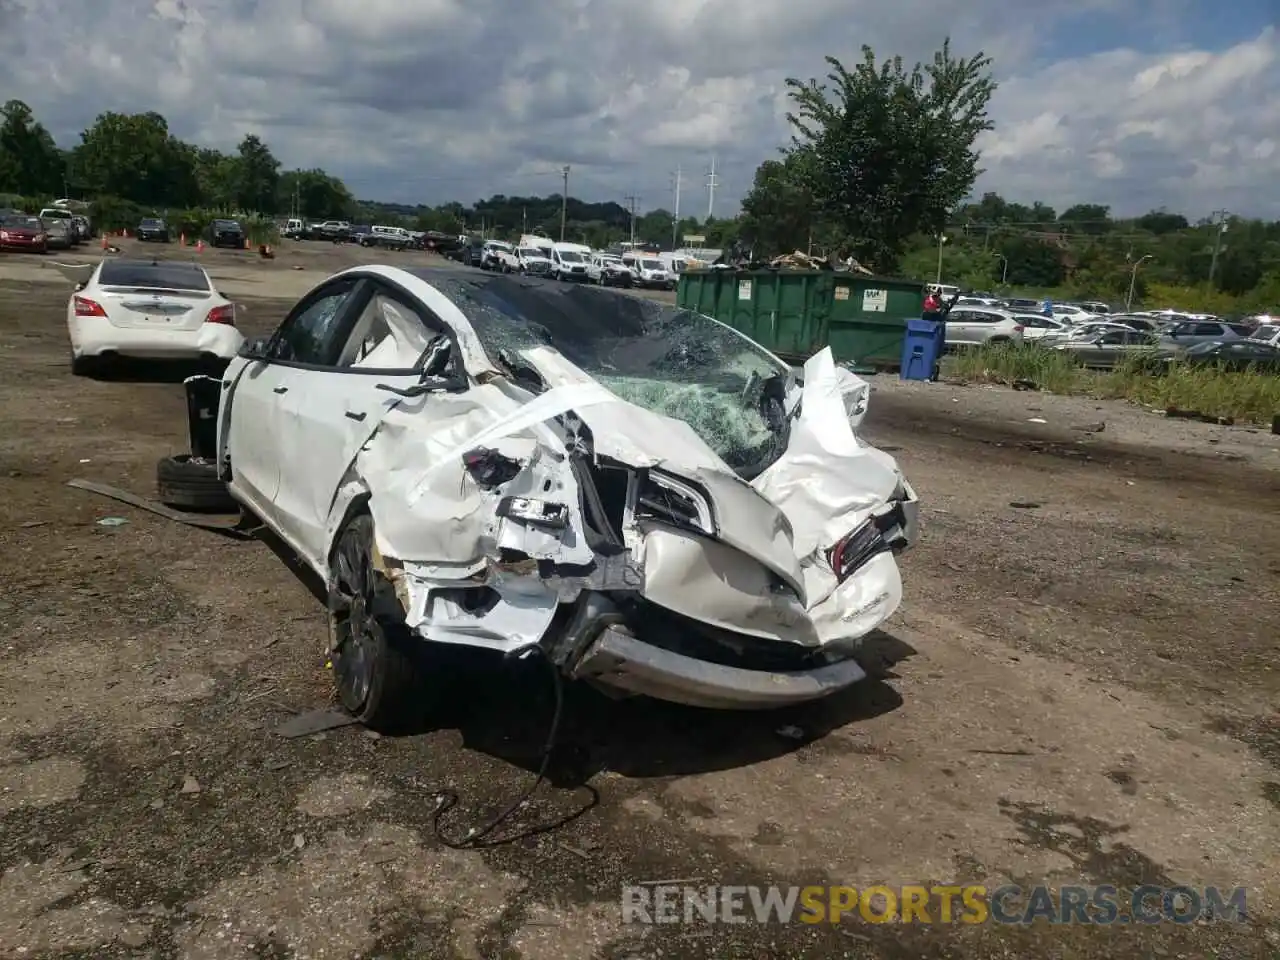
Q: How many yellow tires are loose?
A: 0